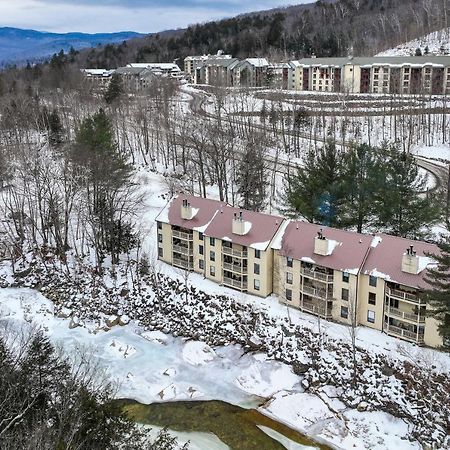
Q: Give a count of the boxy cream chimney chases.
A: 4